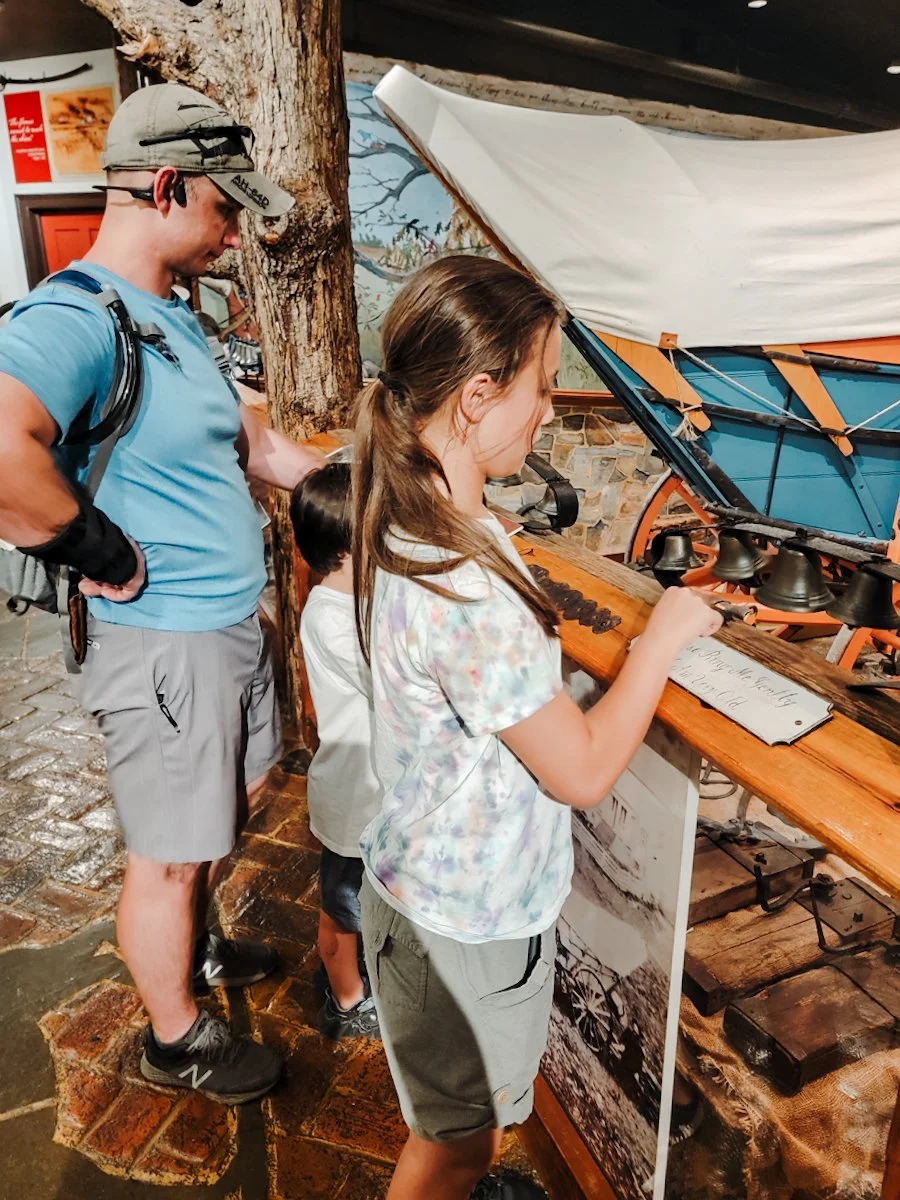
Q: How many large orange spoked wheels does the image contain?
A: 2